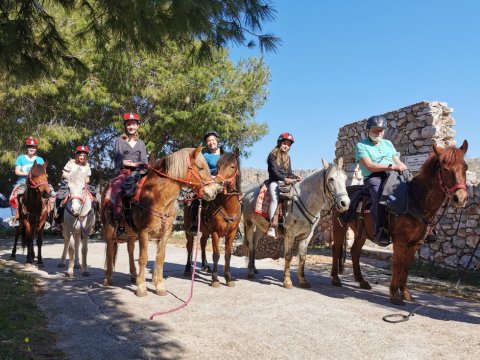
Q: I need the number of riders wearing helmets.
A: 6